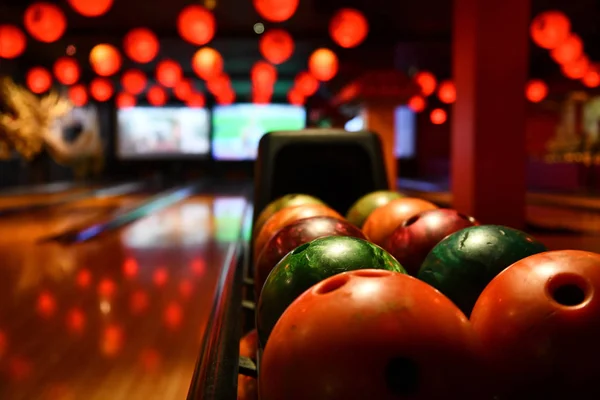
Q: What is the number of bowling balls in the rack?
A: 10